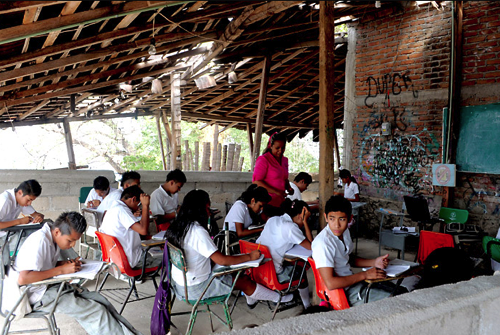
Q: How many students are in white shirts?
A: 12